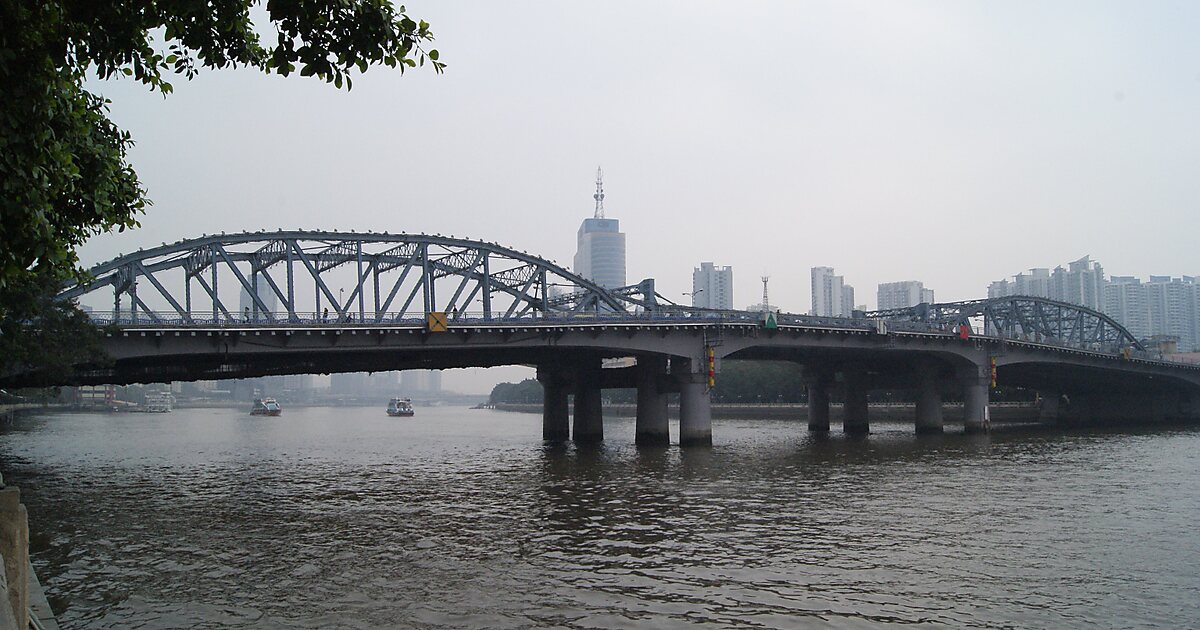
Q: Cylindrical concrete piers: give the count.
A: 8